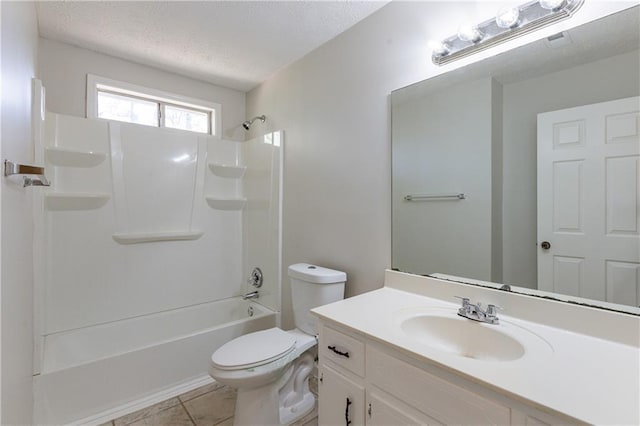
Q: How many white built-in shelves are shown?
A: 5